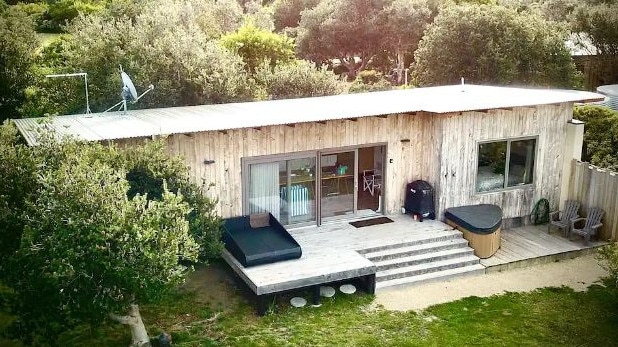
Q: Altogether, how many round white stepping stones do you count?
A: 3